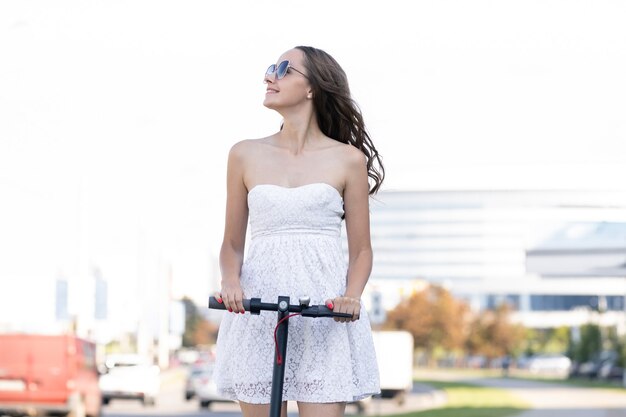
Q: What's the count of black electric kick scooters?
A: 1